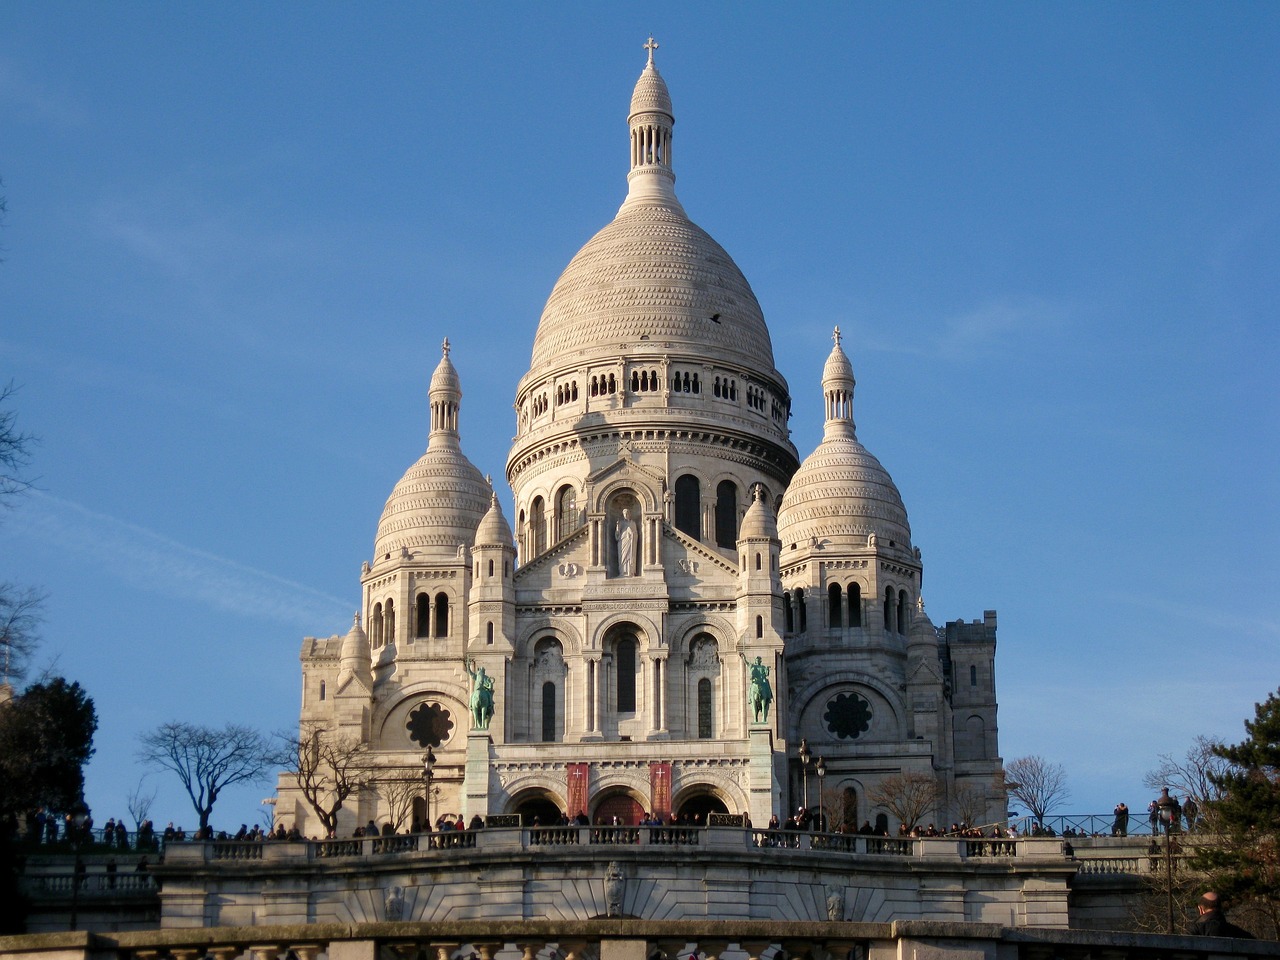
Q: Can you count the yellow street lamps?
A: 0